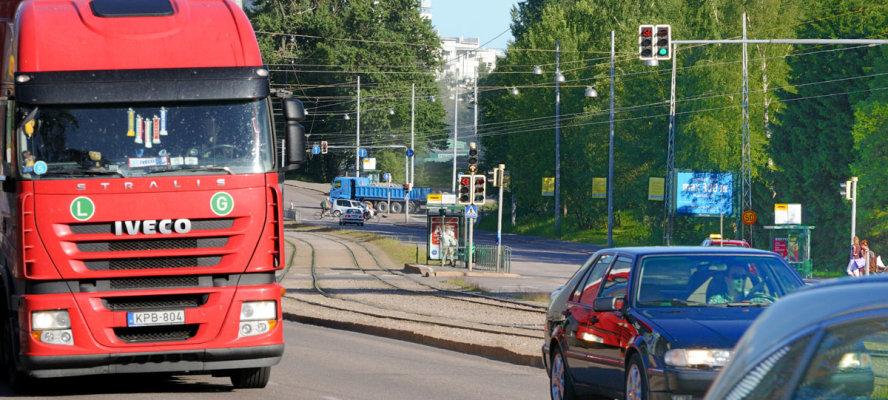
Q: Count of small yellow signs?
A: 3